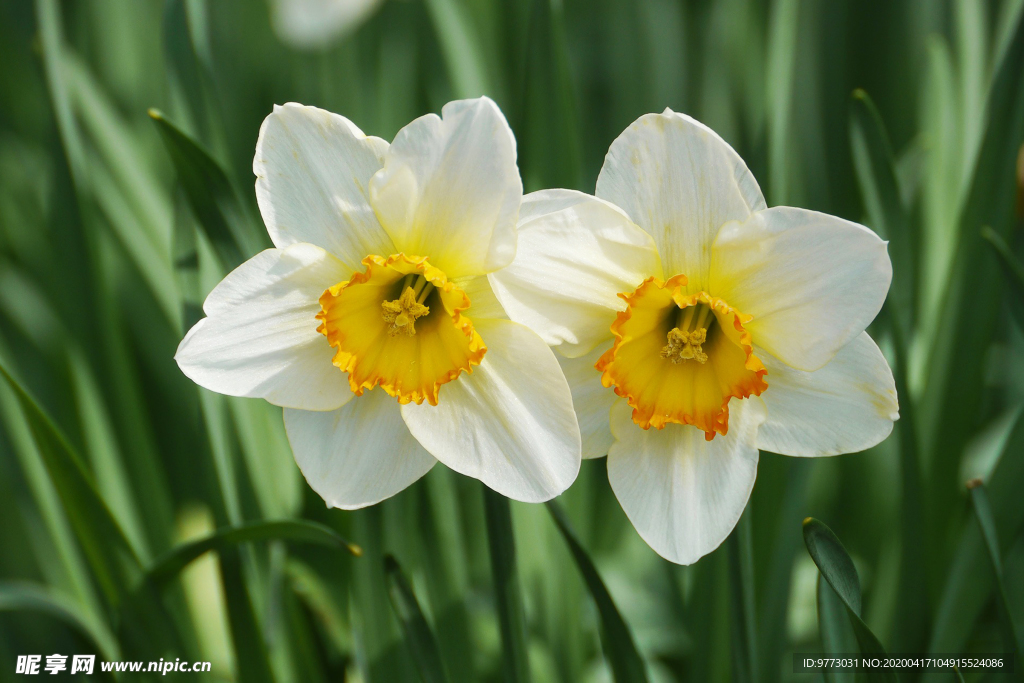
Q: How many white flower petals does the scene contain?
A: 12